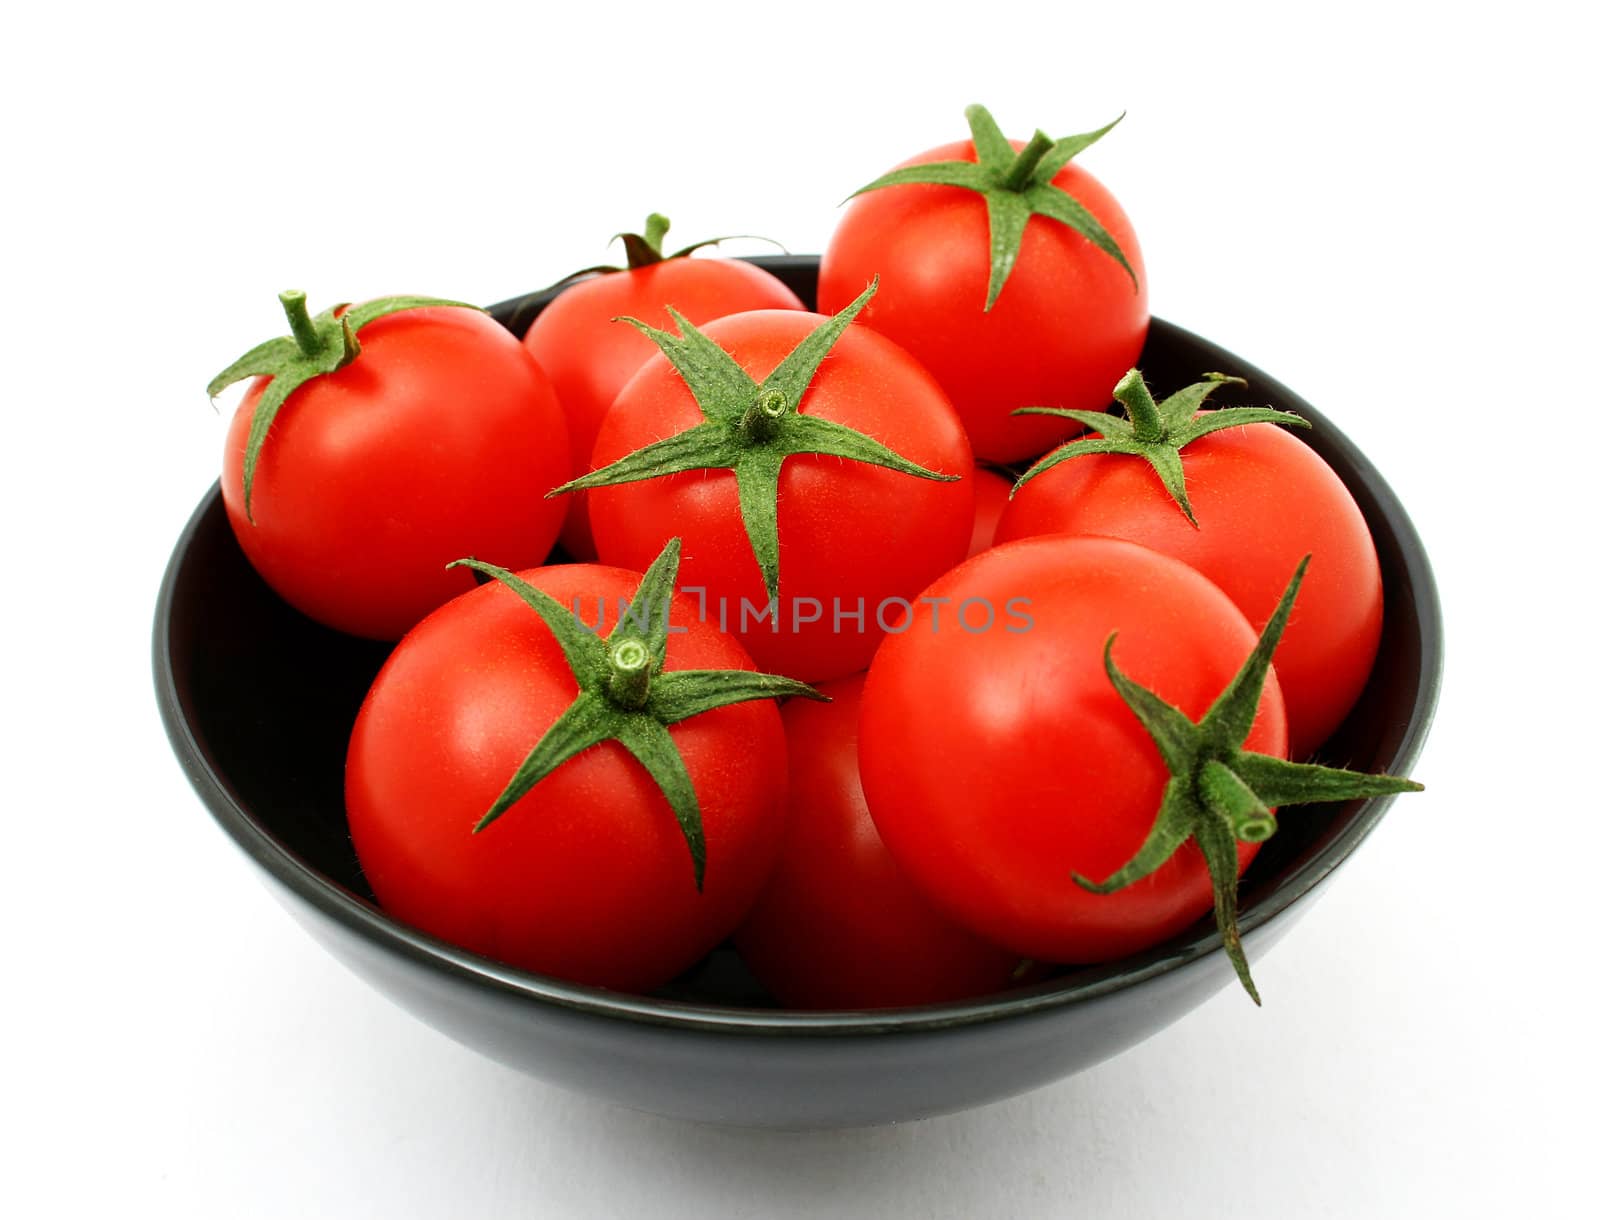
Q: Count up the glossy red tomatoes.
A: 9